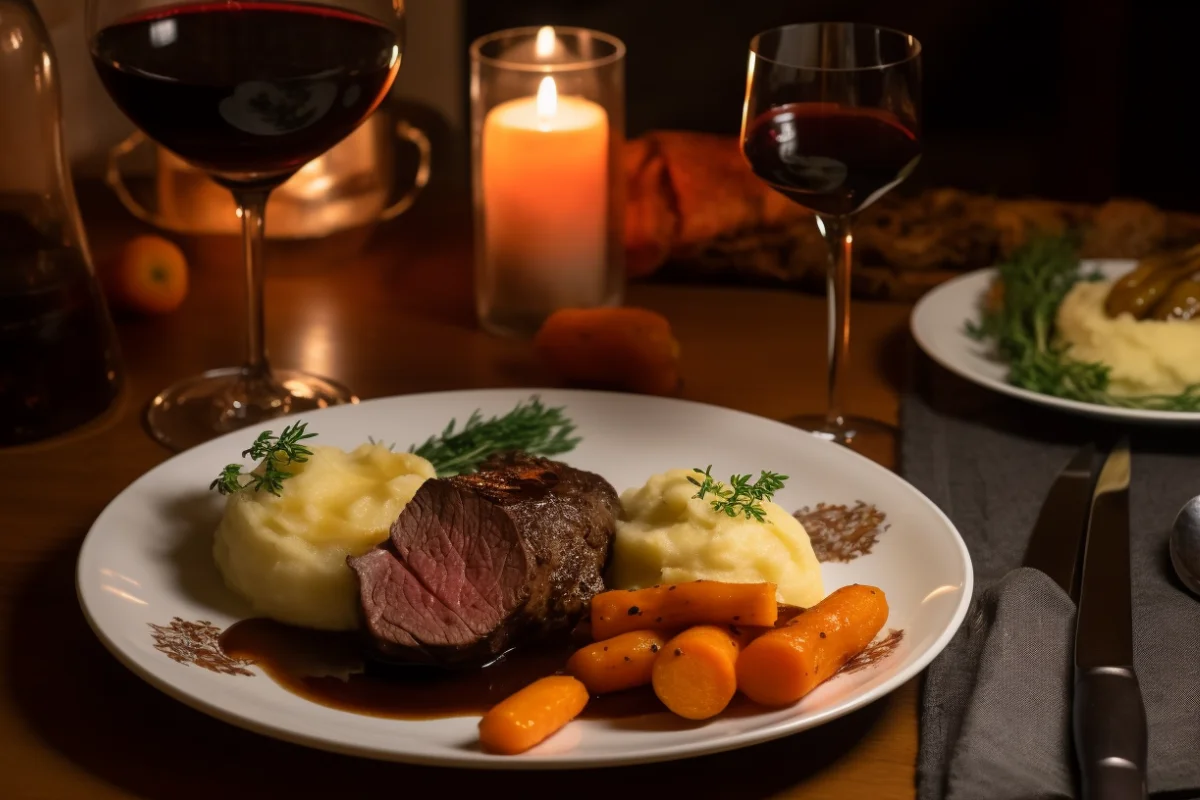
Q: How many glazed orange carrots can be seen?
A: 5